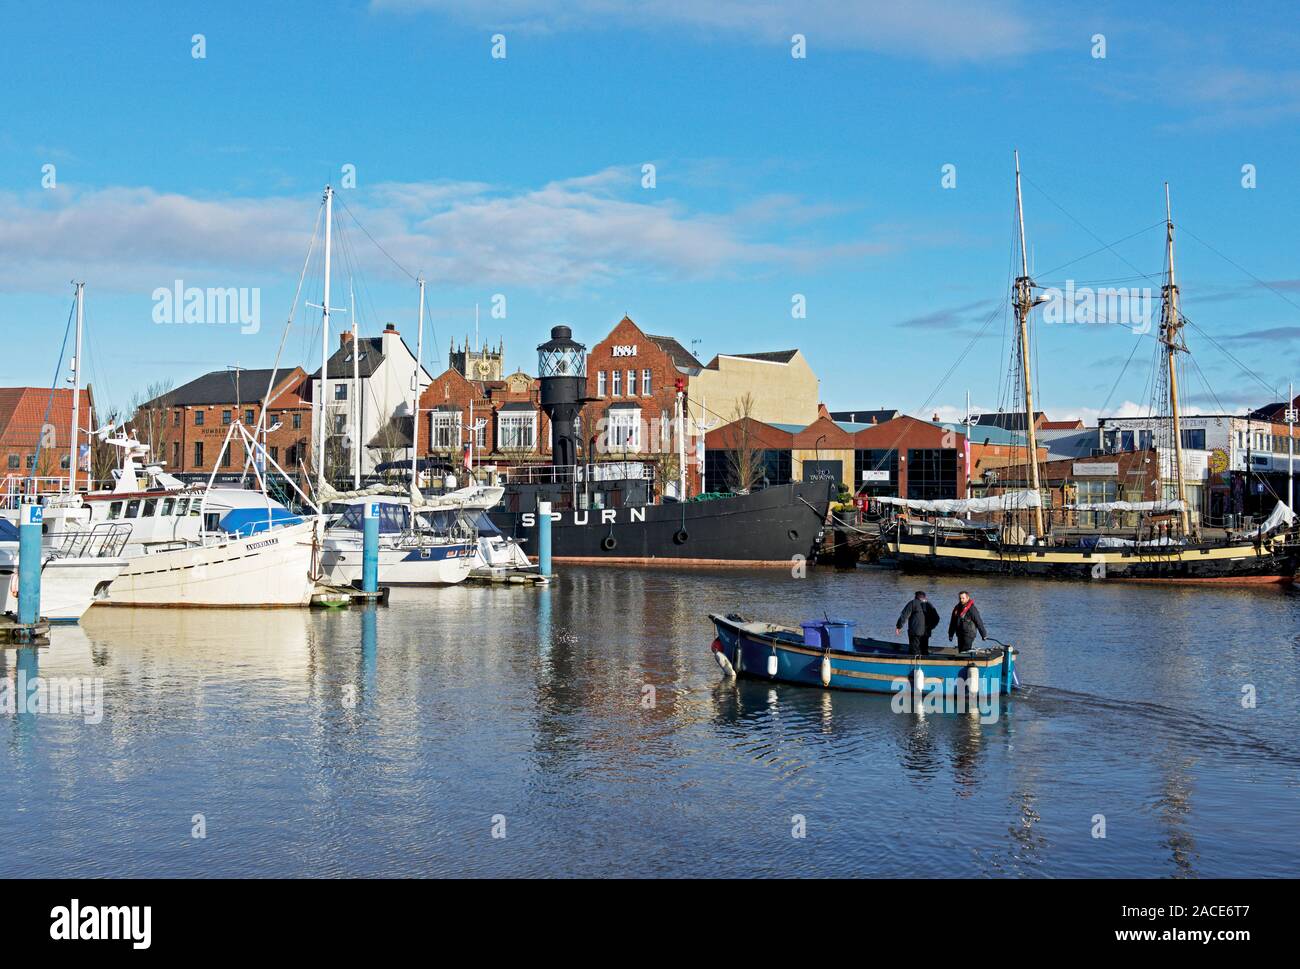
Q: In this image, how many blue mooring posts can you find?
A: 3